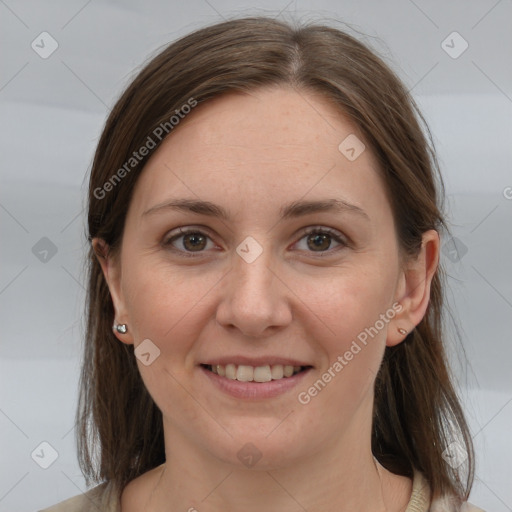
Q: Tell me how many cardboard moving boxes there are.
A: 0